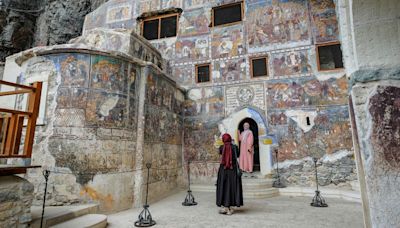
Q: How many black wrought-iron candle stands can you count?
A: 5